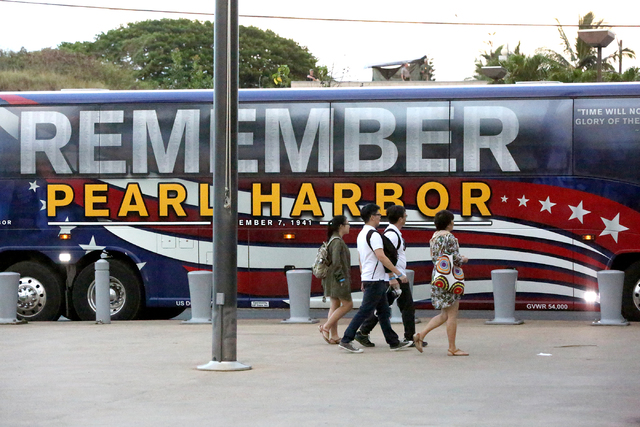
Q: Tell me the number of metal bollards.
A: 7